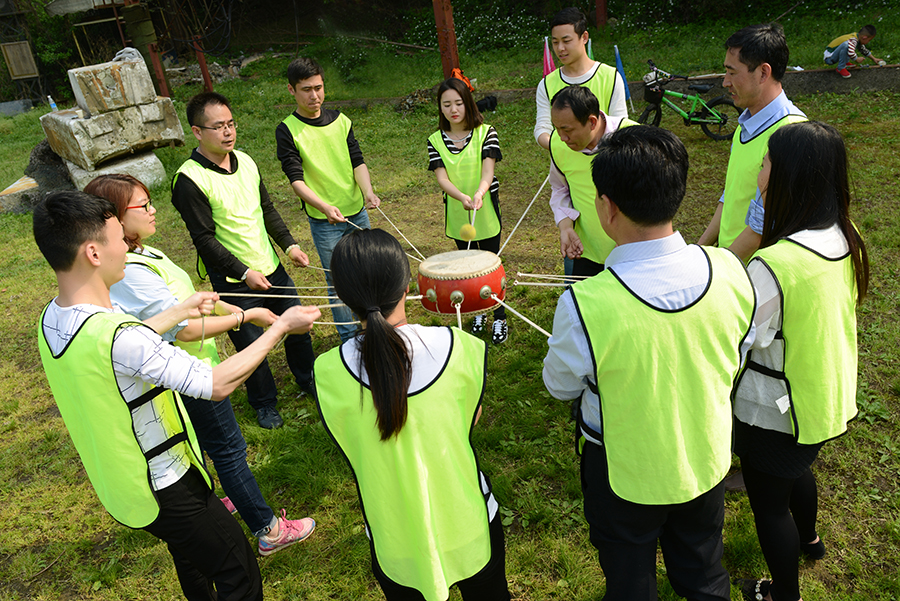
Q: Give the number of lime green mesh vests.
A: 11